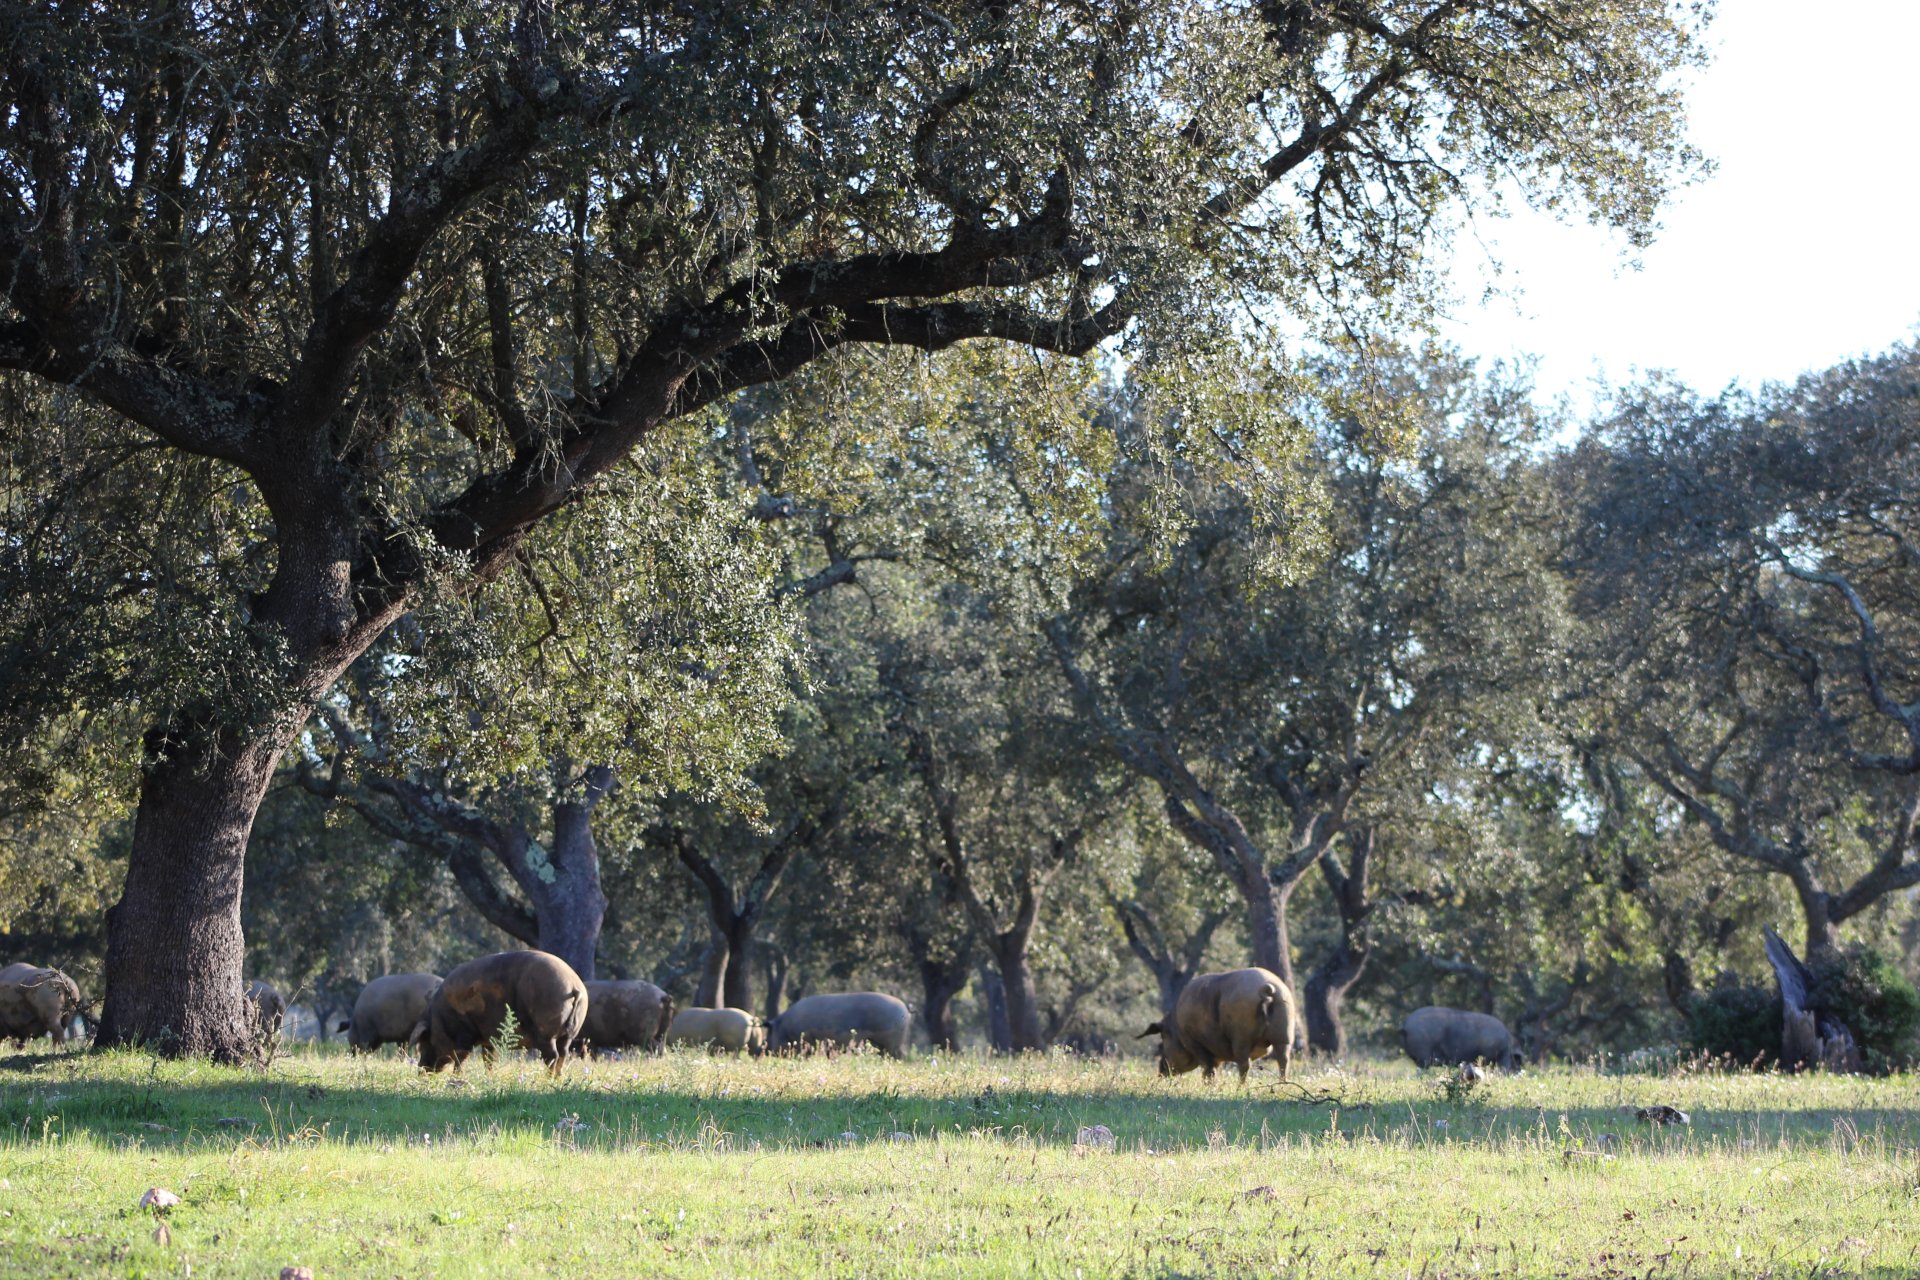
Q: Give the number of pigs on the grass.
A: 9